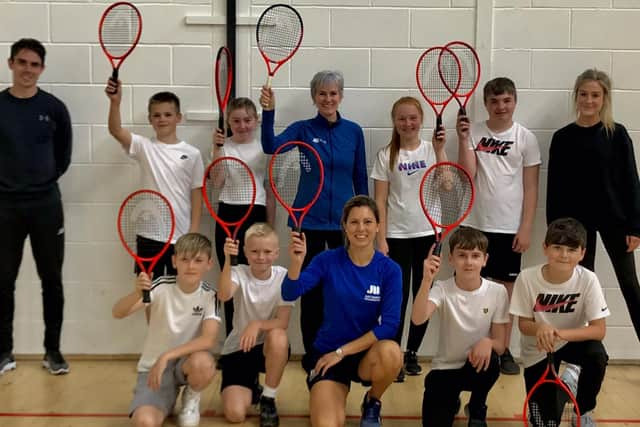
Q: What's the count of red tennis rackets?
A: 10